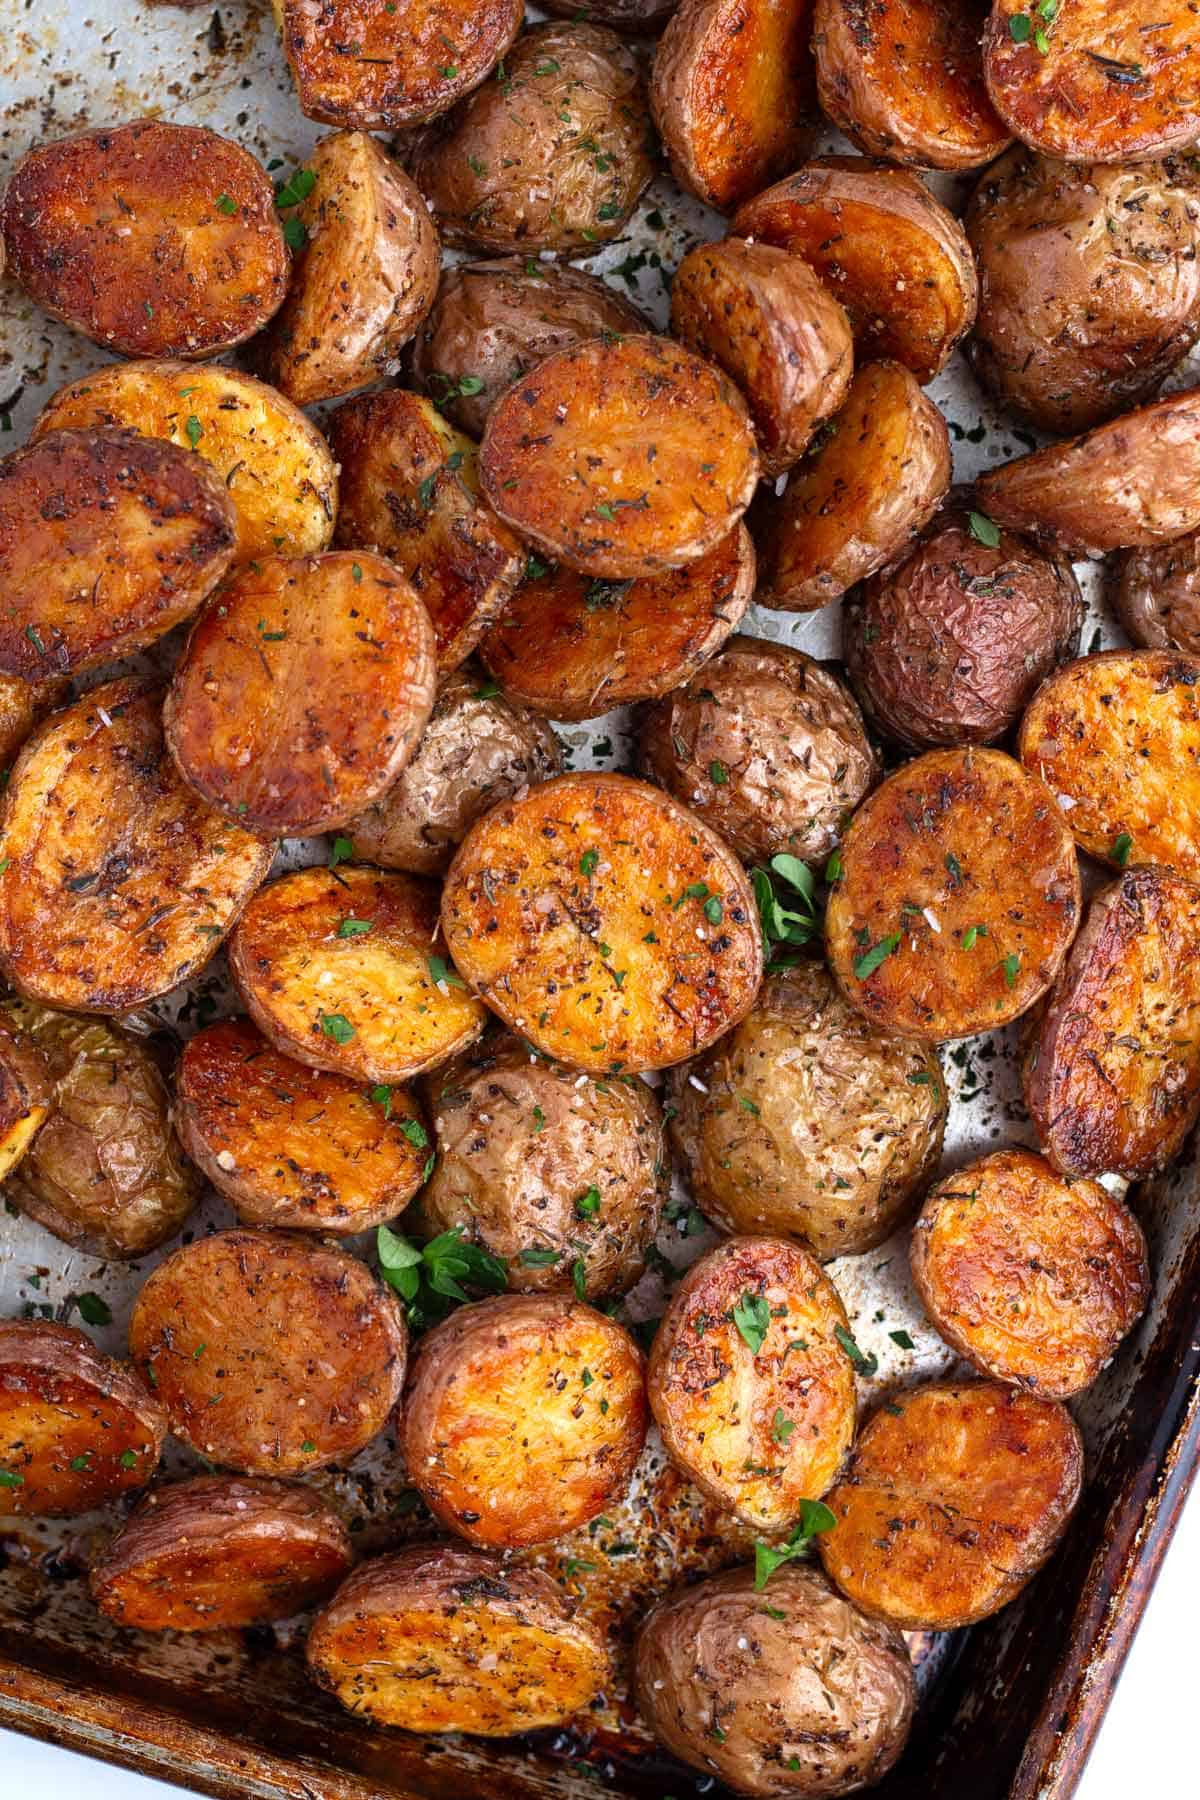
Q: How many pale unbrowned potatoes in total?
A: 0